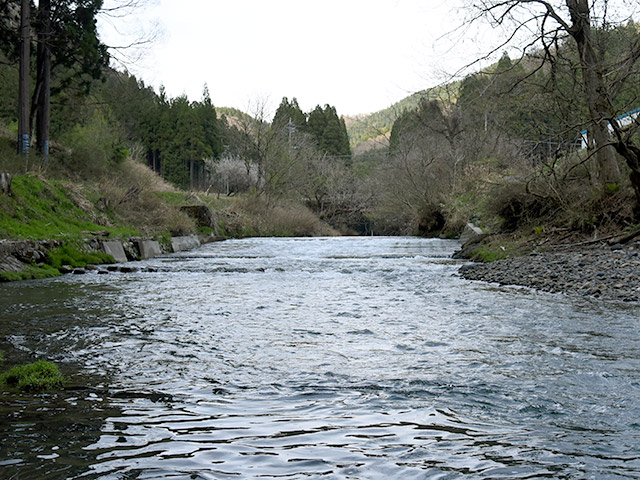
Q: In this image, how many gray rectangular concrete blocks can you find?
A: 3